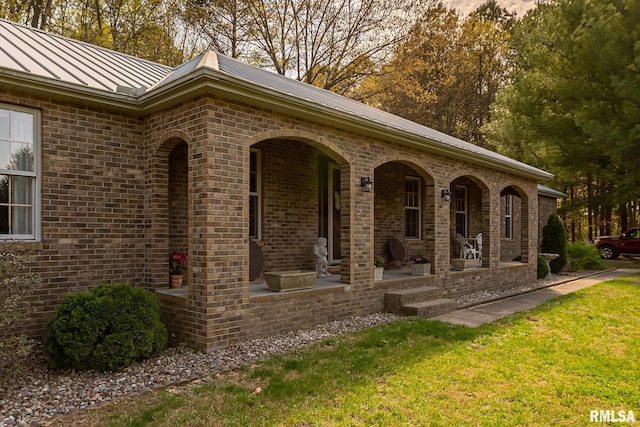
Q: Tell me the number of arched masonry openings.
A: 5